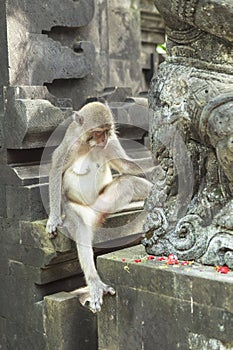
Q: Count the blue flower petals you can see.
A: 0